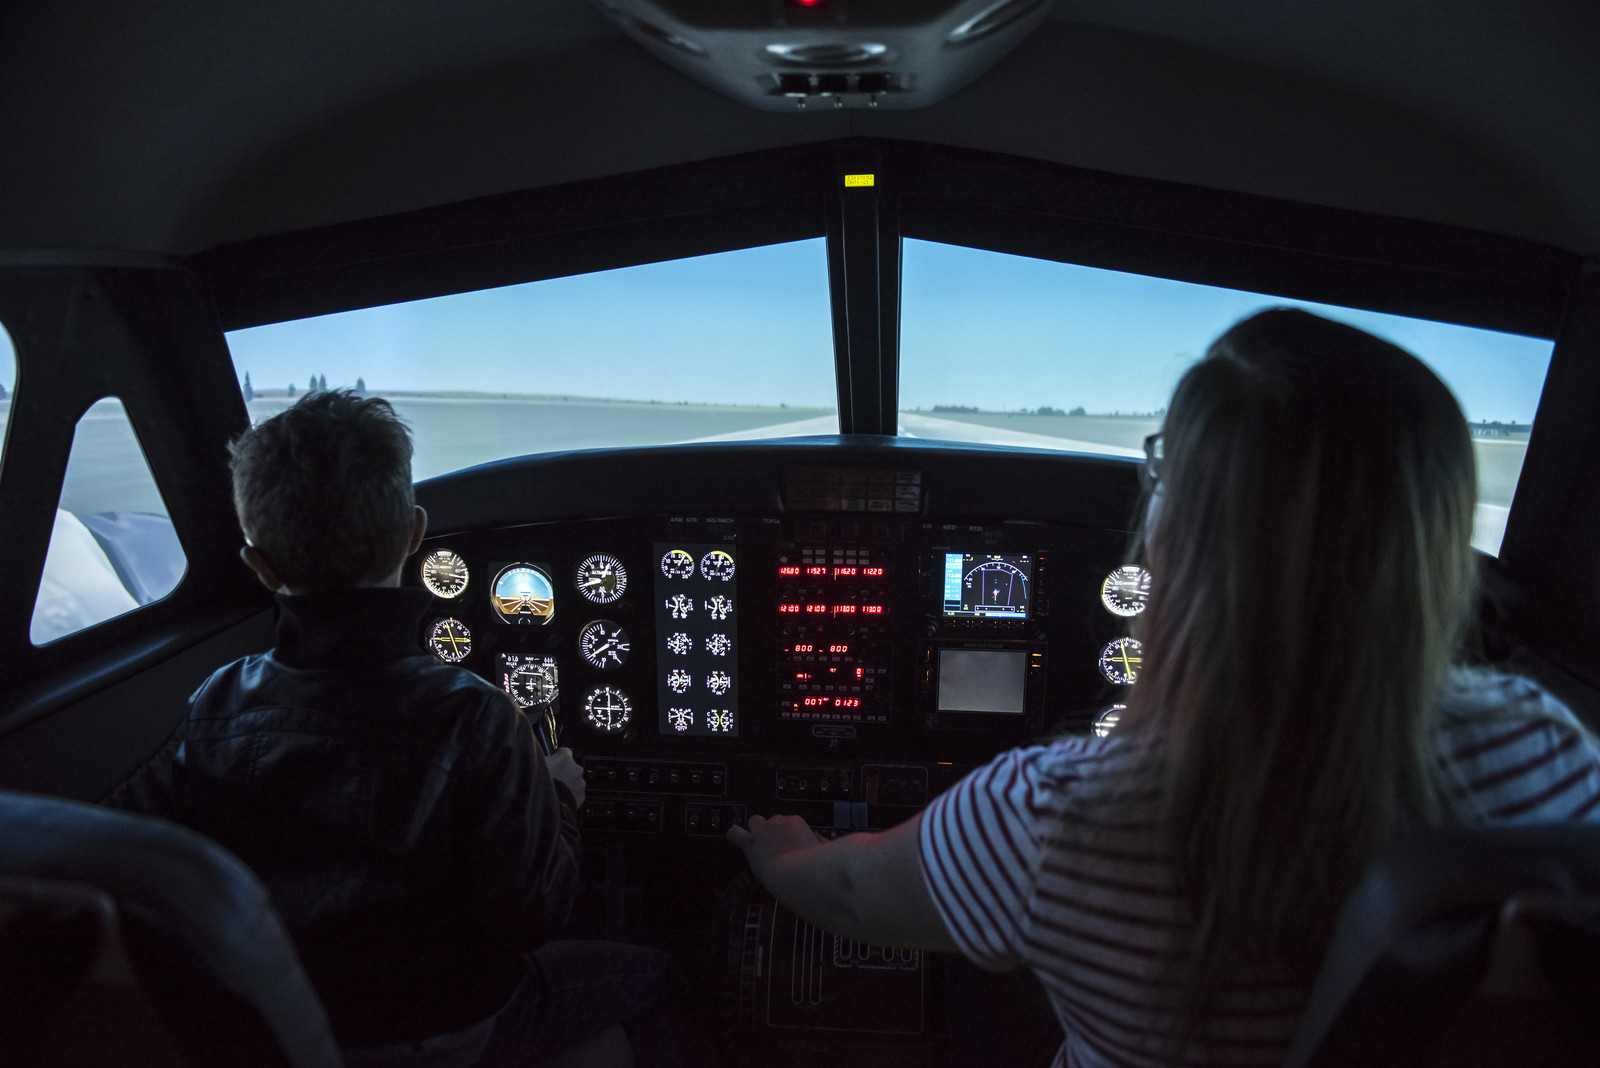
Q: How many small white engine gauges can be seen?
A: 10